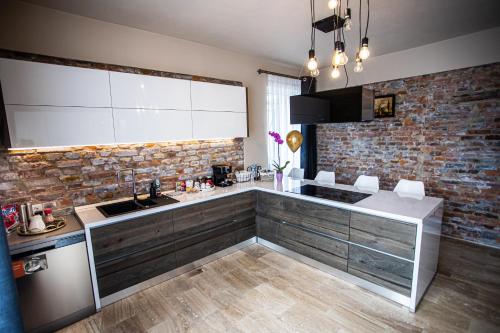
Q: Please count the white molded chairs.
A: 4